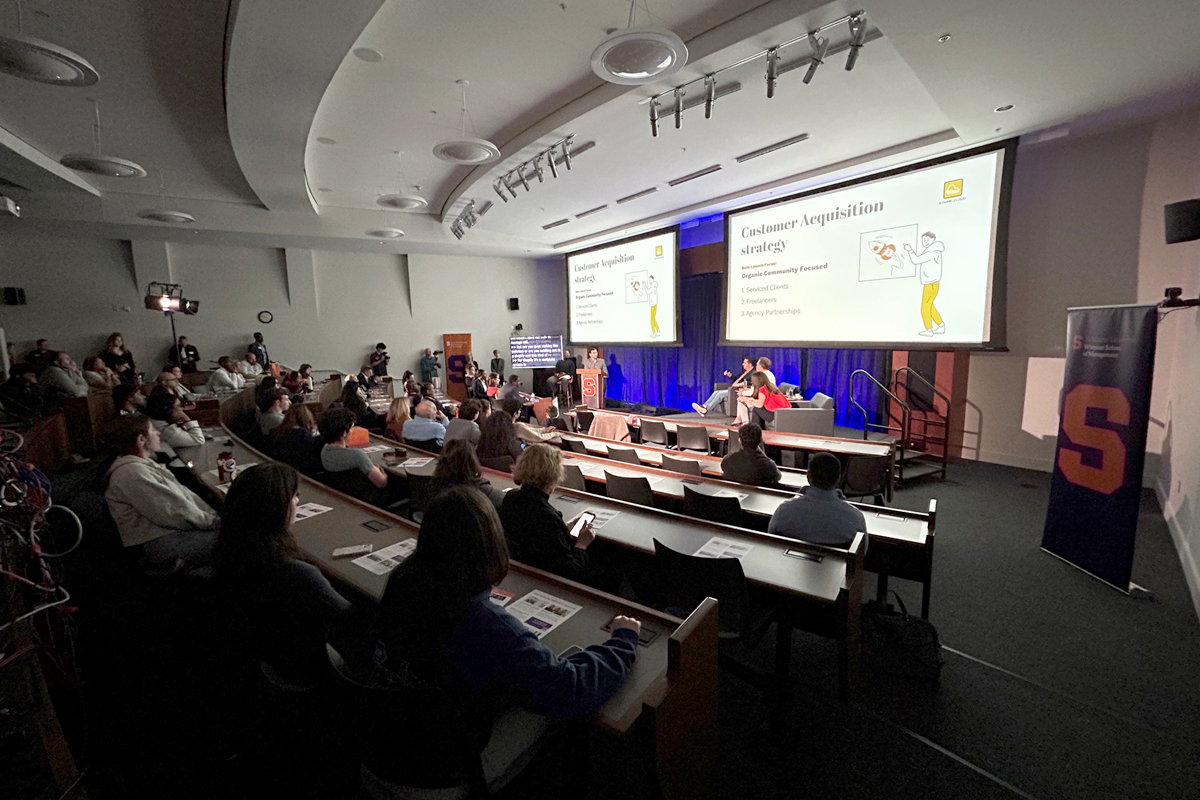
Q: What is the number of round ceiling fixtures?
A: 7